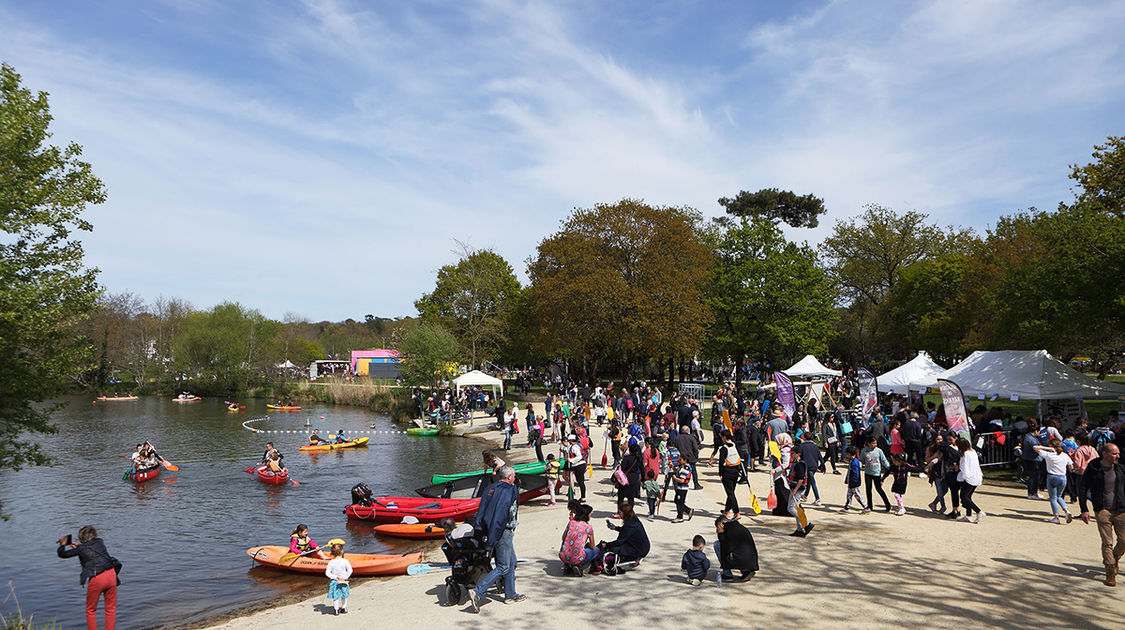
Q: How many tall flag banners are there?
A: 3